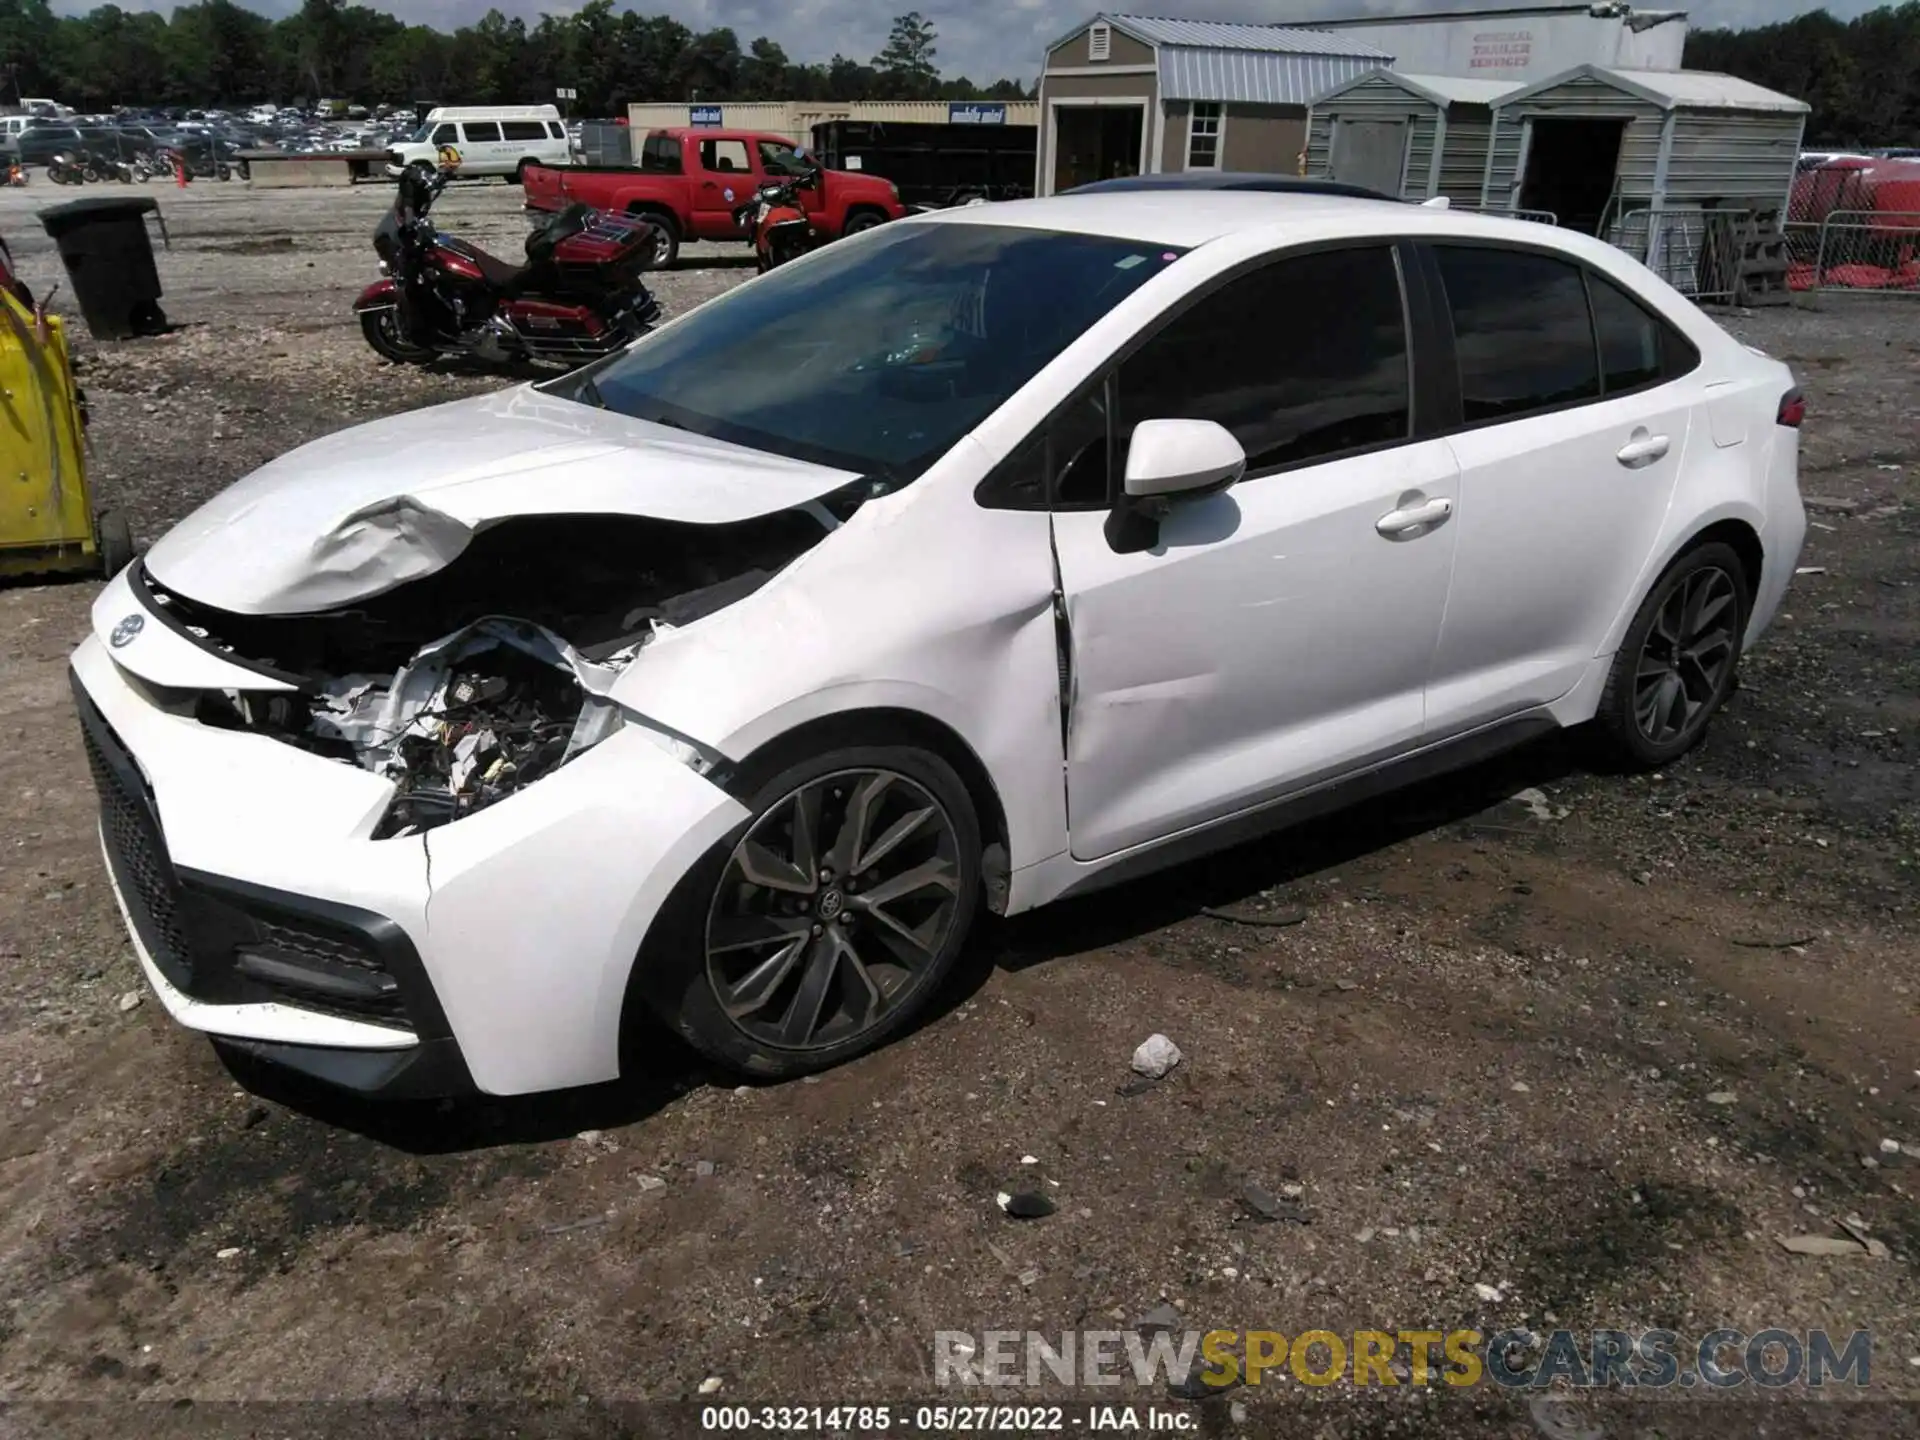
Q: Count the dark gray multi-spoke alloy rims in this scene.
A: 2